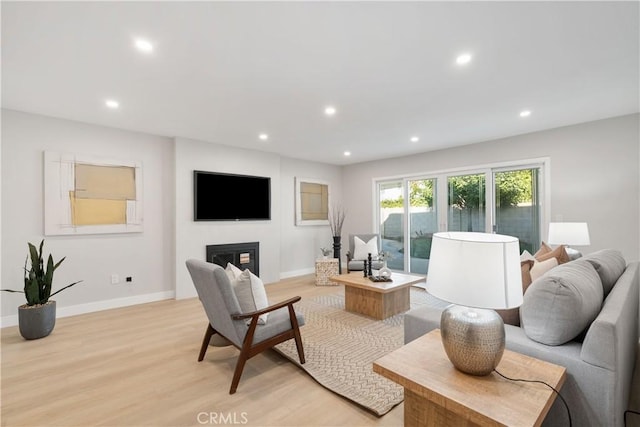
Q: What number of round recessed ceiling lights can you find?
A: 8